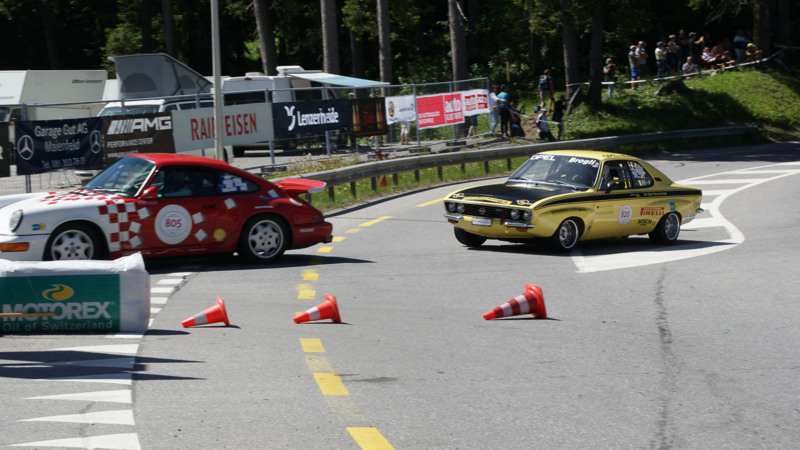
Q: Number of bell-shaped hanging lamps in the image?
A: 0